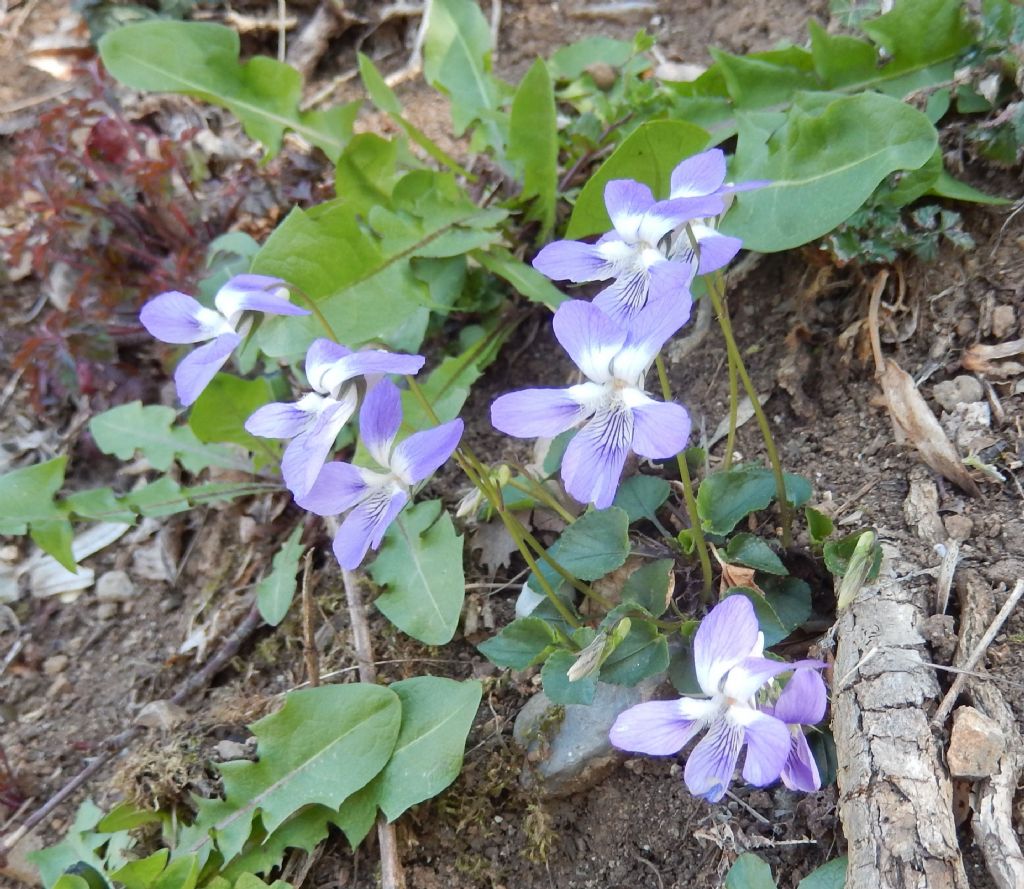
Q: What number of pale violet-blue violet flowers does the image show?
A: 8